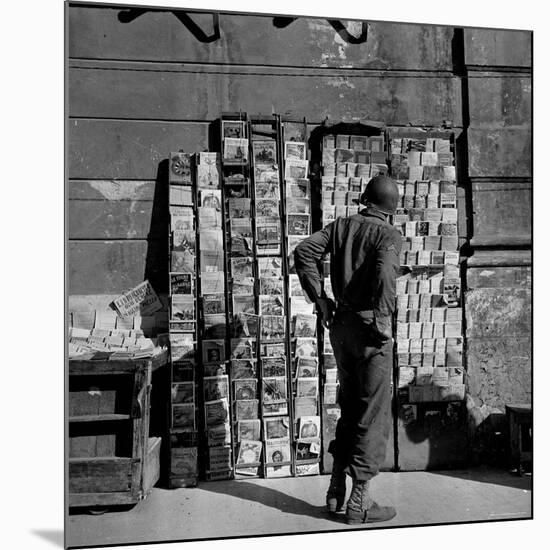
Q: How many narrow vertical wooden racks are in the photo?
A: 5